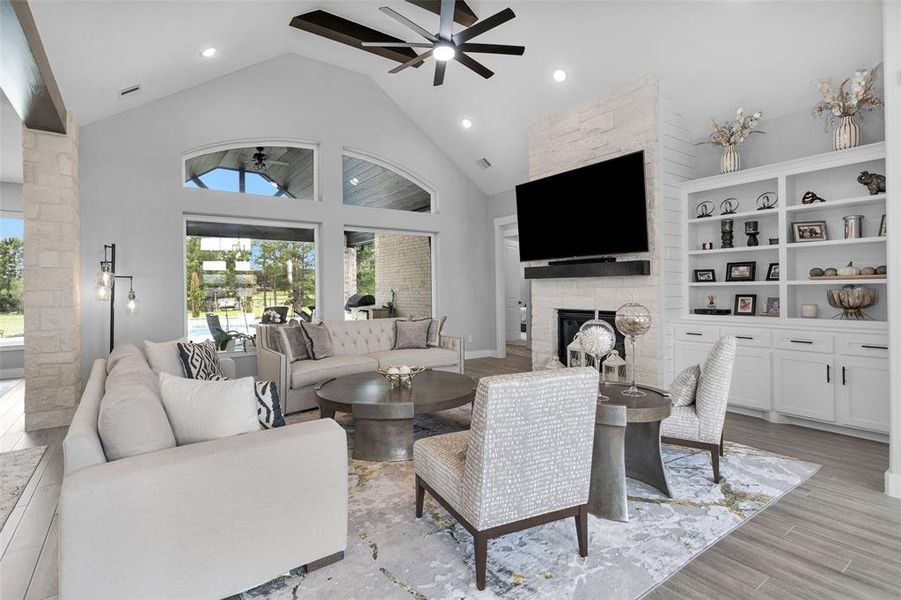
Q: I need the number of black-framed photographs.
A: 4